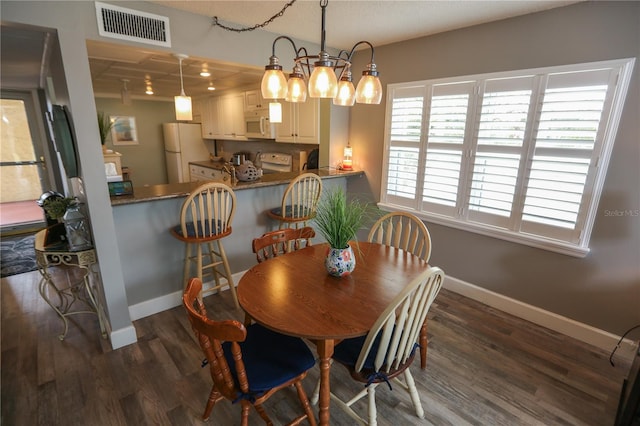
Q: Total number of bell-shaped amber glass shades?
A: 5